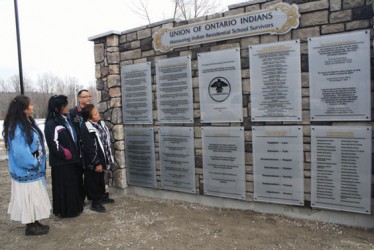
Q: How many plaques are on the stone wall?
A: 10